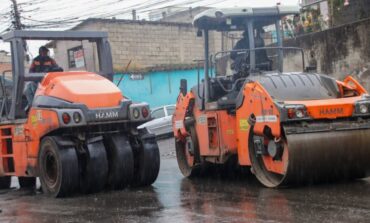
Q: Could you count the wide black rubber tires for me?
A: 4